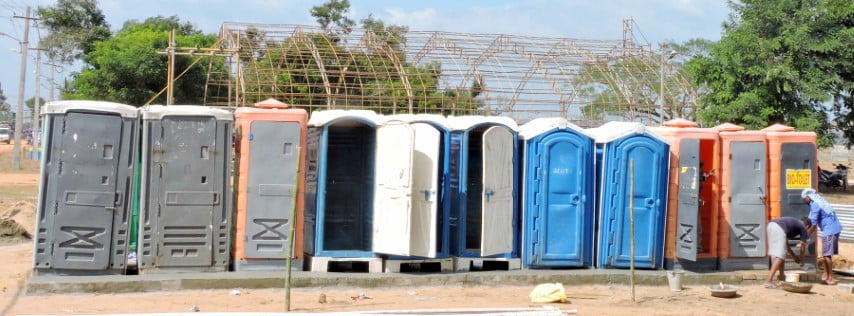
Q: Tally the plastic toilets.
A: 11